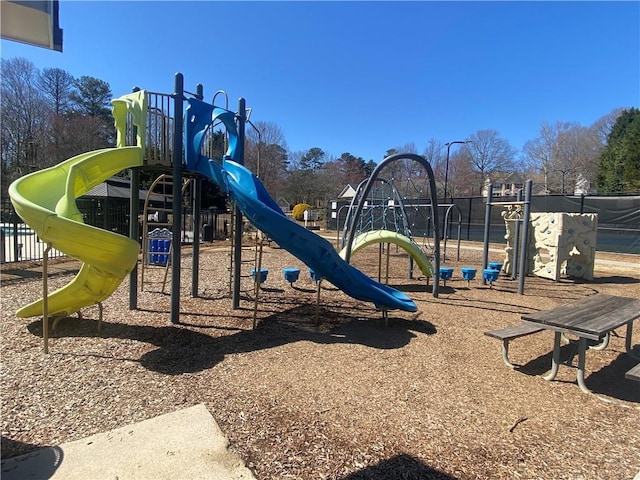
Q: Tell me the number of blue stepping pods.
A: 7